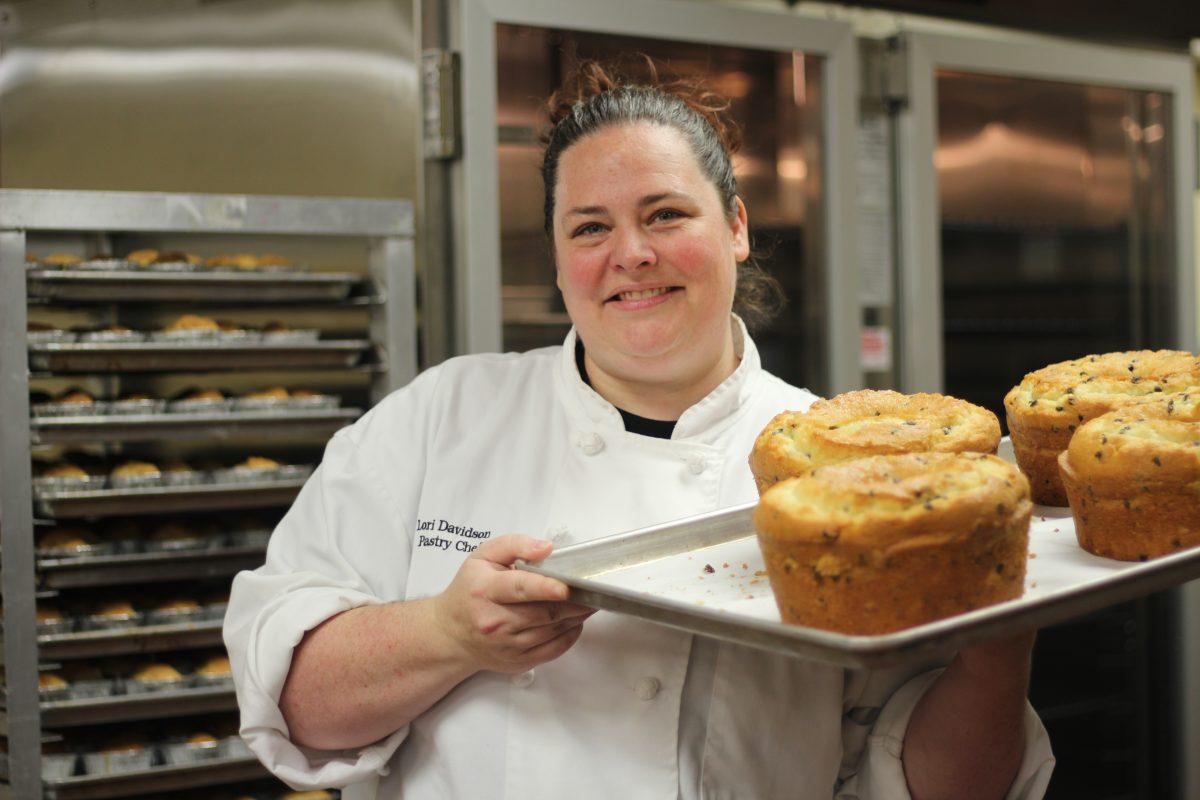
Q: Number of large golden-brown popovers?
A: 4